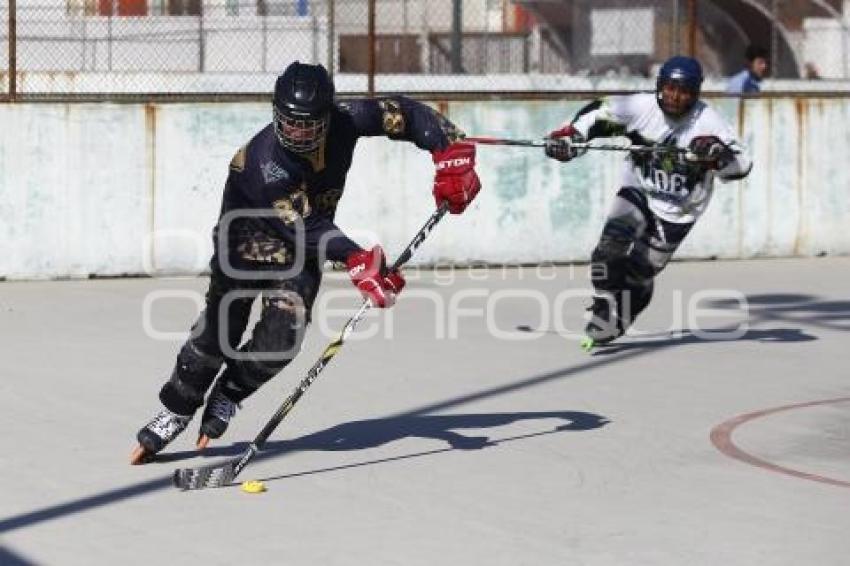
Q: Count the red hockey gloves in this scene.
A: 2